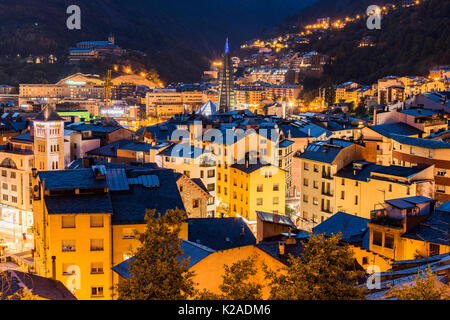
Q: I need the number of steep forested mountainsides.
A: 2